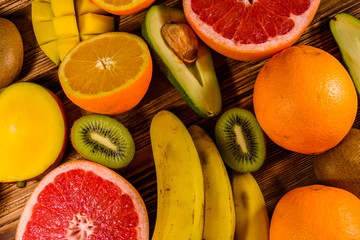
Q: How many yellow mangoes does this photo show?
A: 2